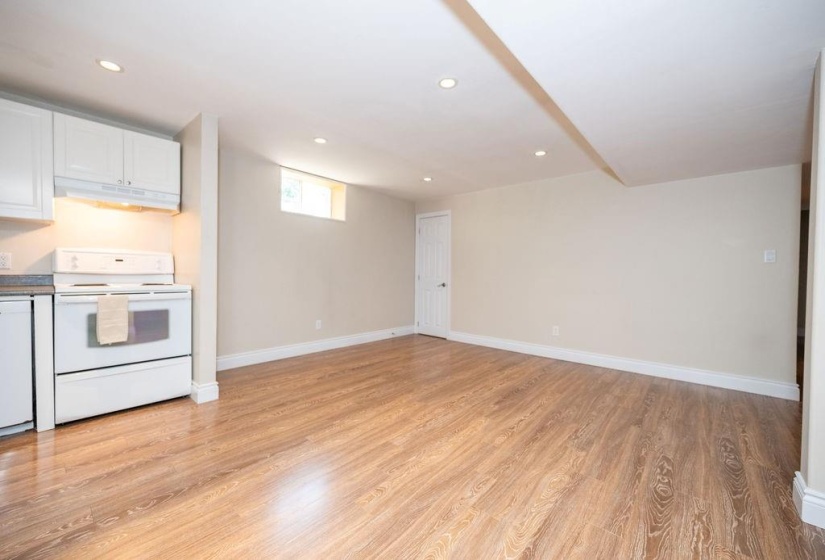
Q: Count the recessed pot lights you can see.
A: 5